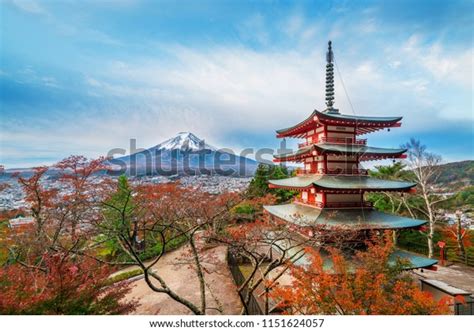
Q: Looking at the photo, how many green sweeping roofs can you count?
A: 5